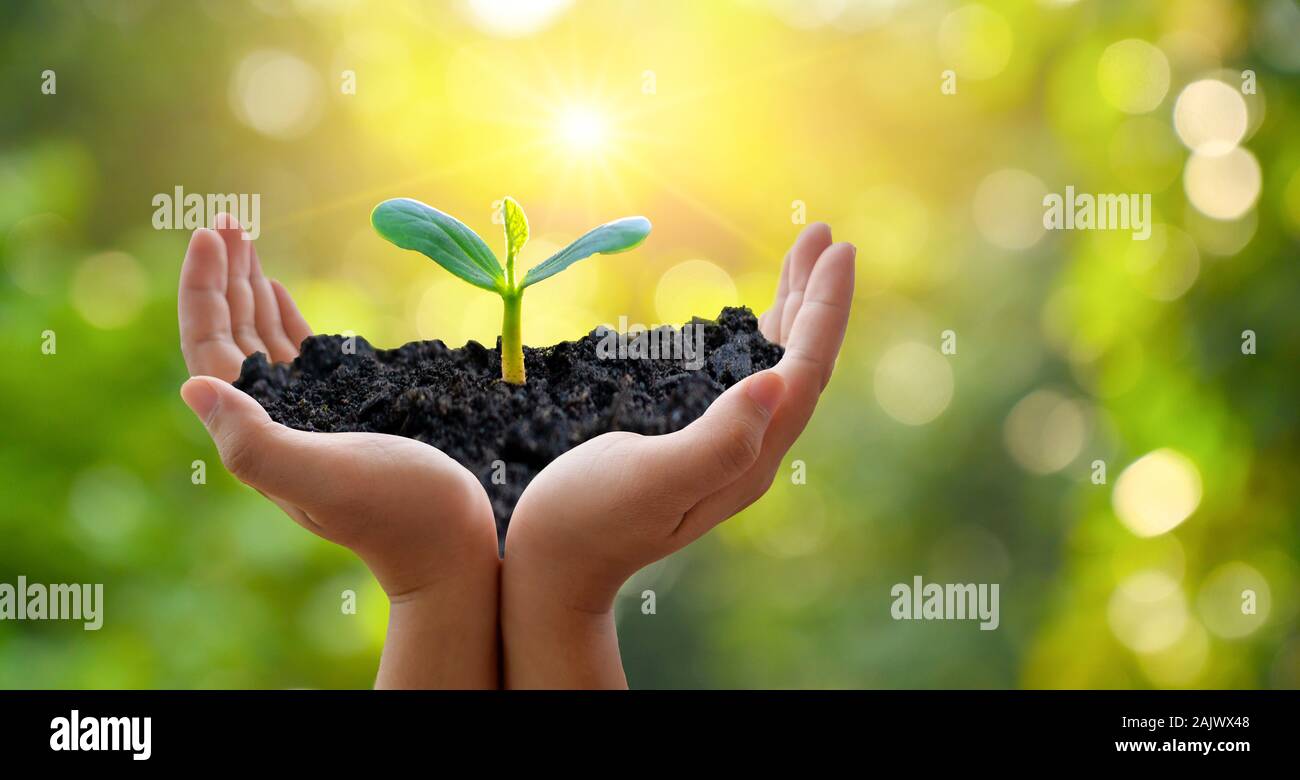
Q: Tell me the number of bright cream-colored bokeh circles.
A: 3